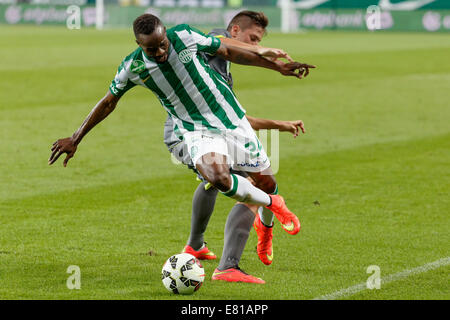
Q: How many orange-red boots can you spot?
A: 4